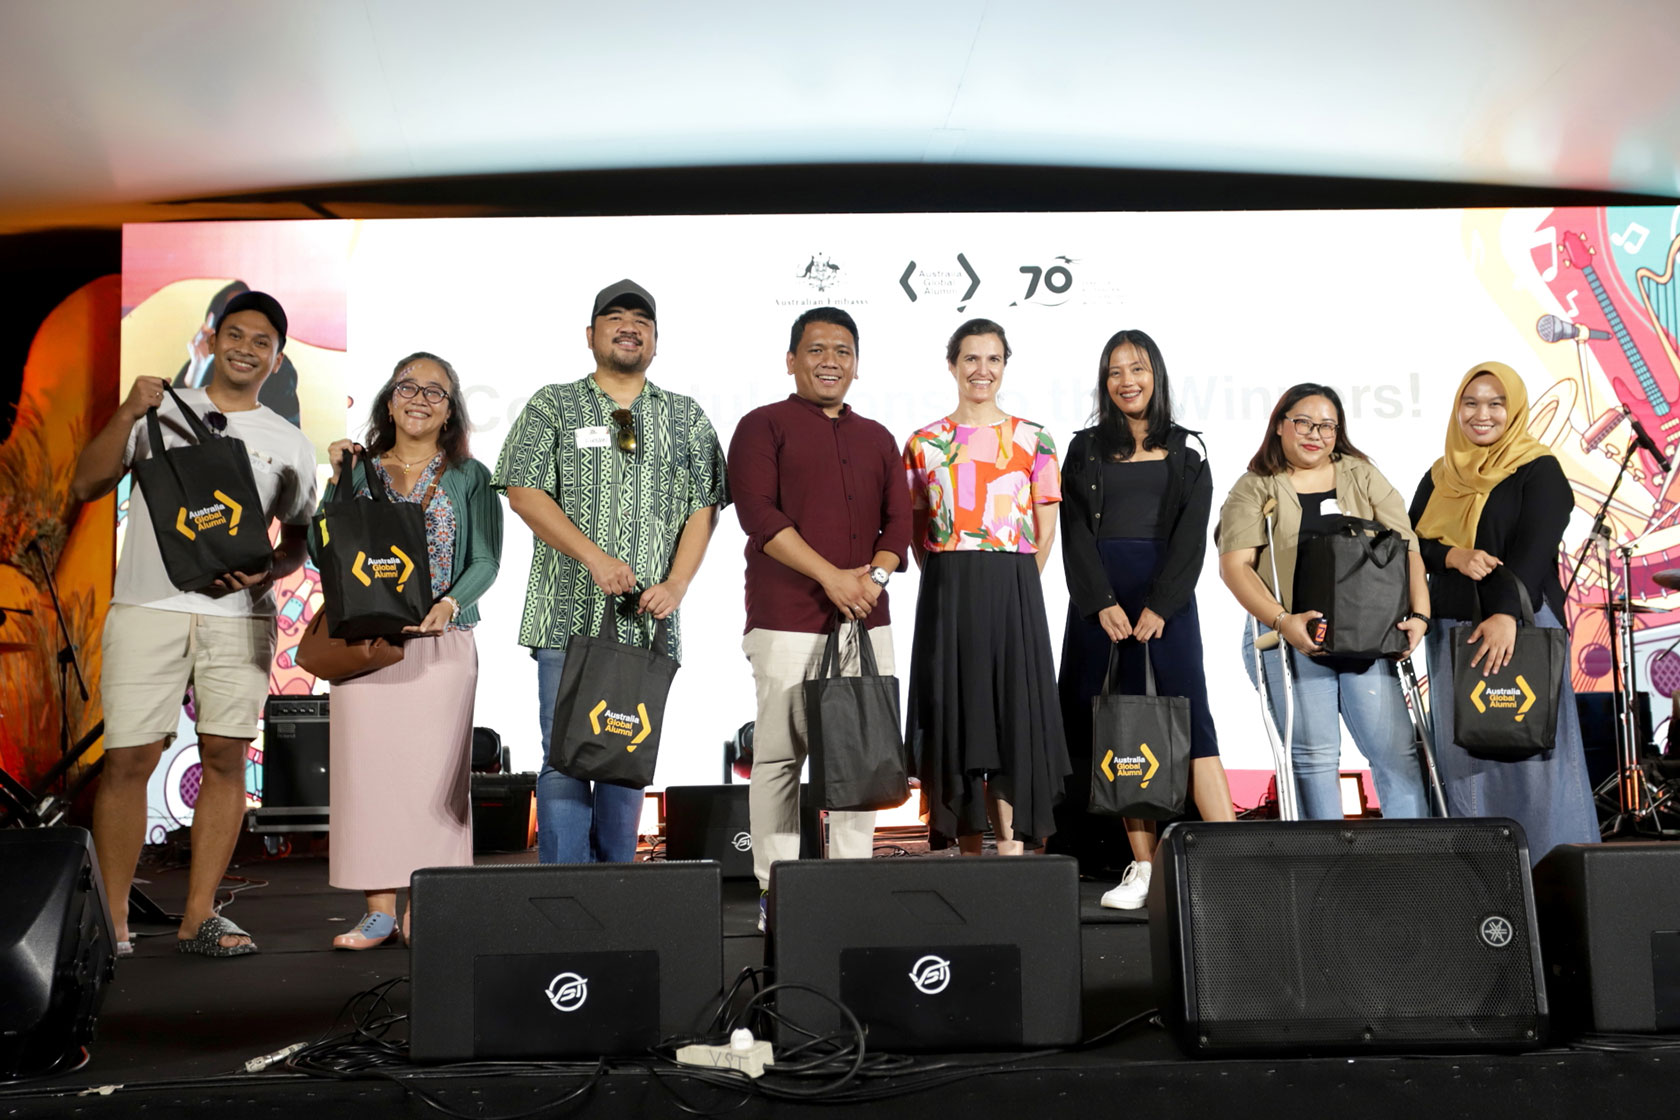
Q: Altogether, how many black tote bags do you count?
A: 7